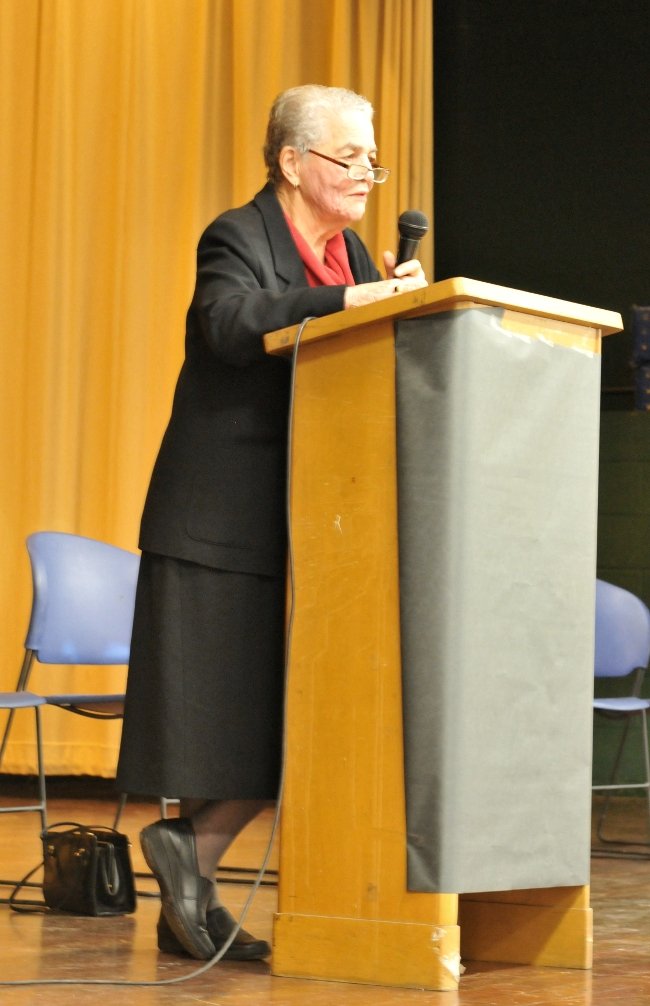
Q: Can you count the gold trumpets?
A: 0